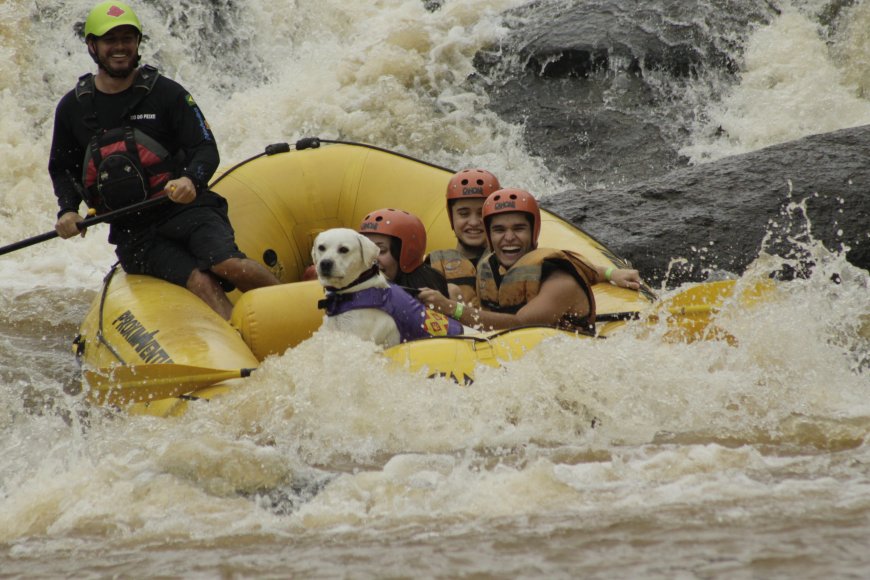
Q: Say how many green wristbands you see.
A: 2